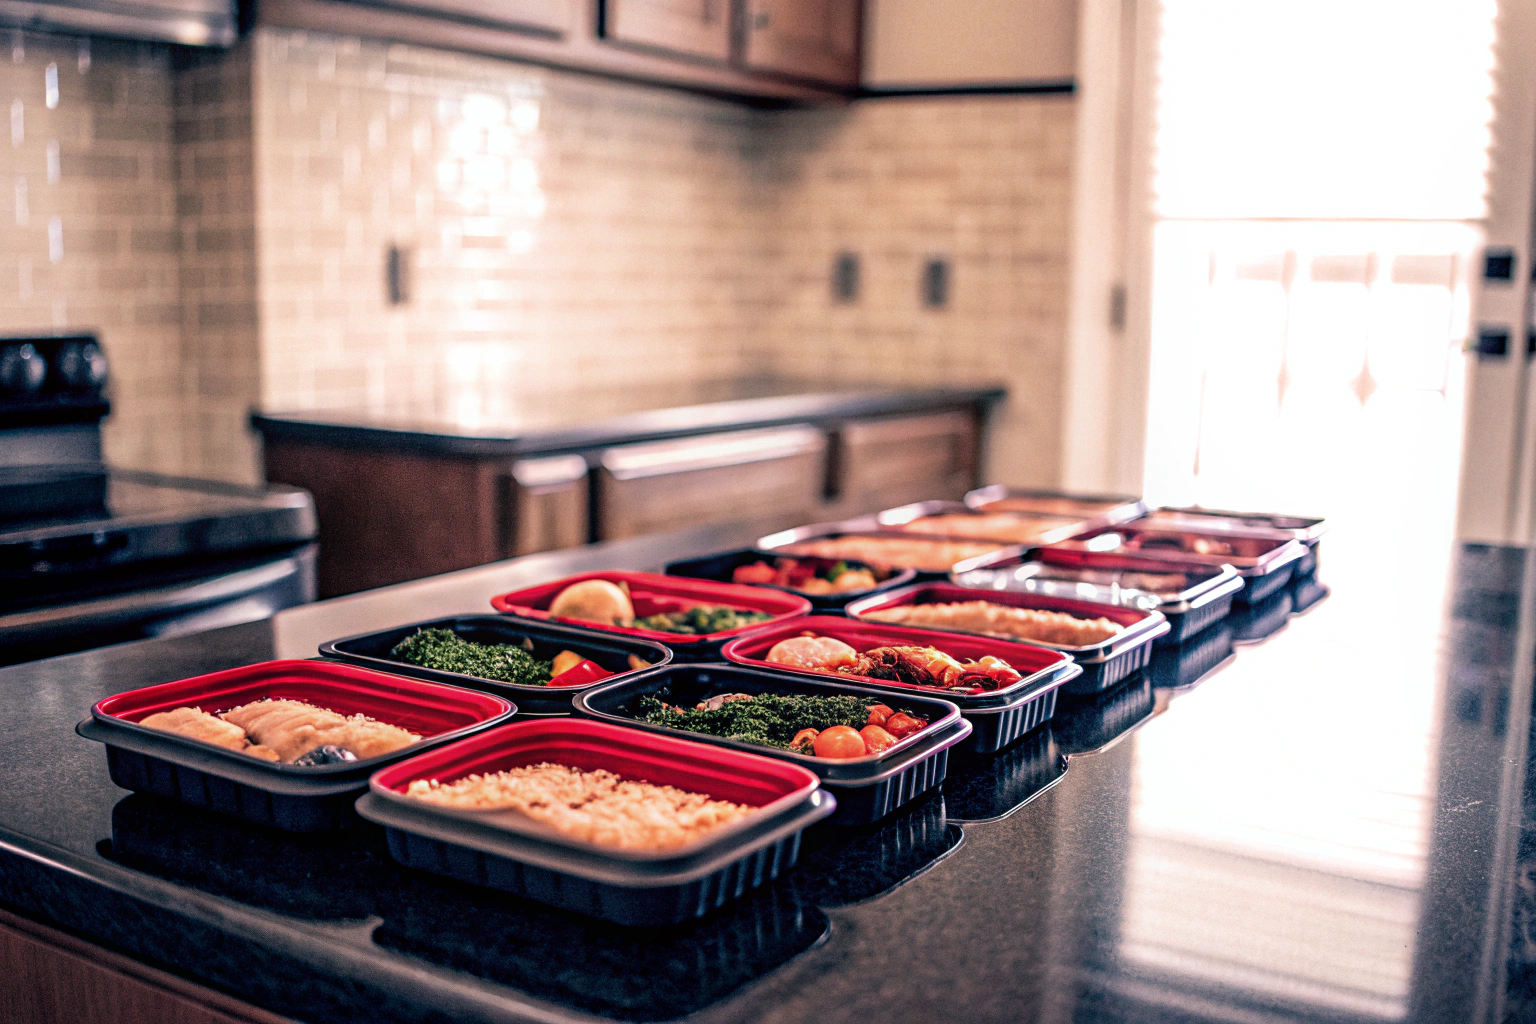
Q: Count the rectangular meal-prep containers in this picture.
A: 14